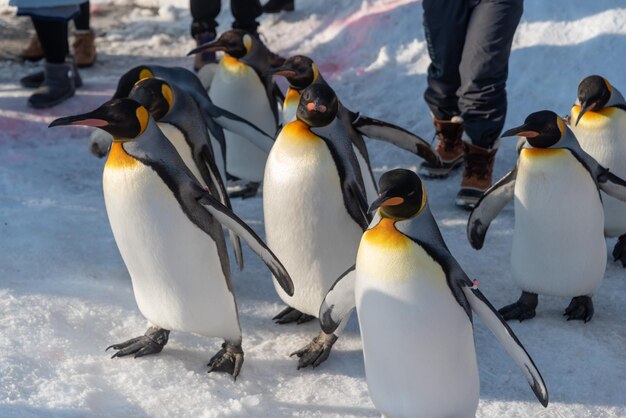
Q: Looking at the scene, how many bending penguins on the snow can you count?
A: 1